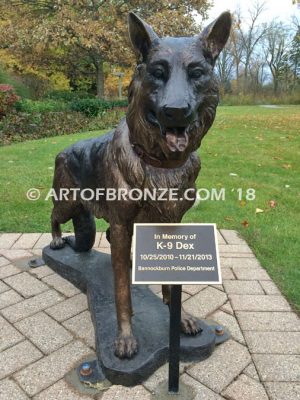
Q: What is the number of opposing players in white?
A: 0